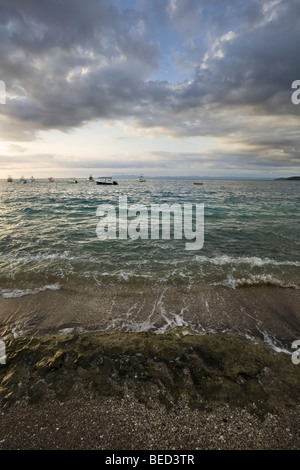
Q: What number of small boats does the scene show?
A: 9